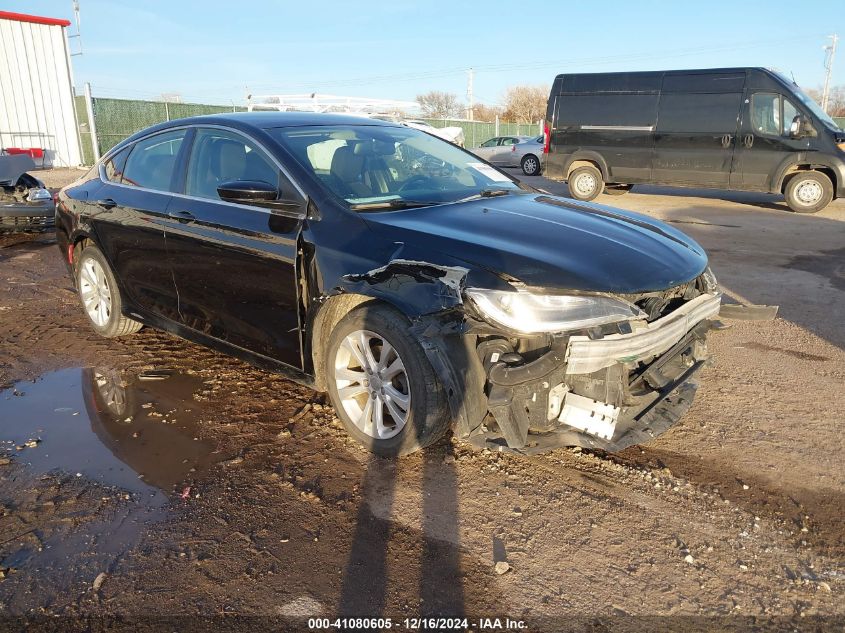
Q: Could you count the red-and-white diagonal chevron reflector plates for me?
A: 0